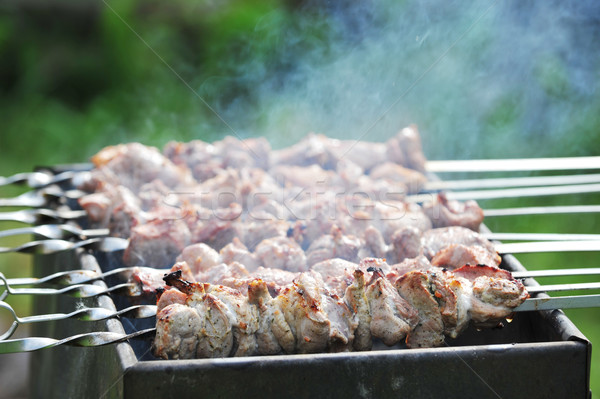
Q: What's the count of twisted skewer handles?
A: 9